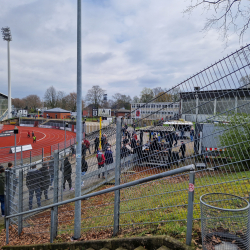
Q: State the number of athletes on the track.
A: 3